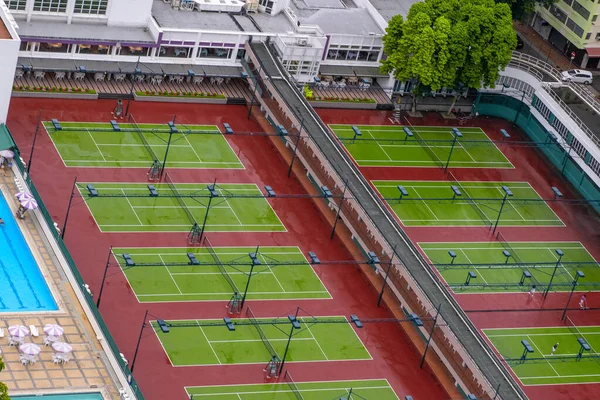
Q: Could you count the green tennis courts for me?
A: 9